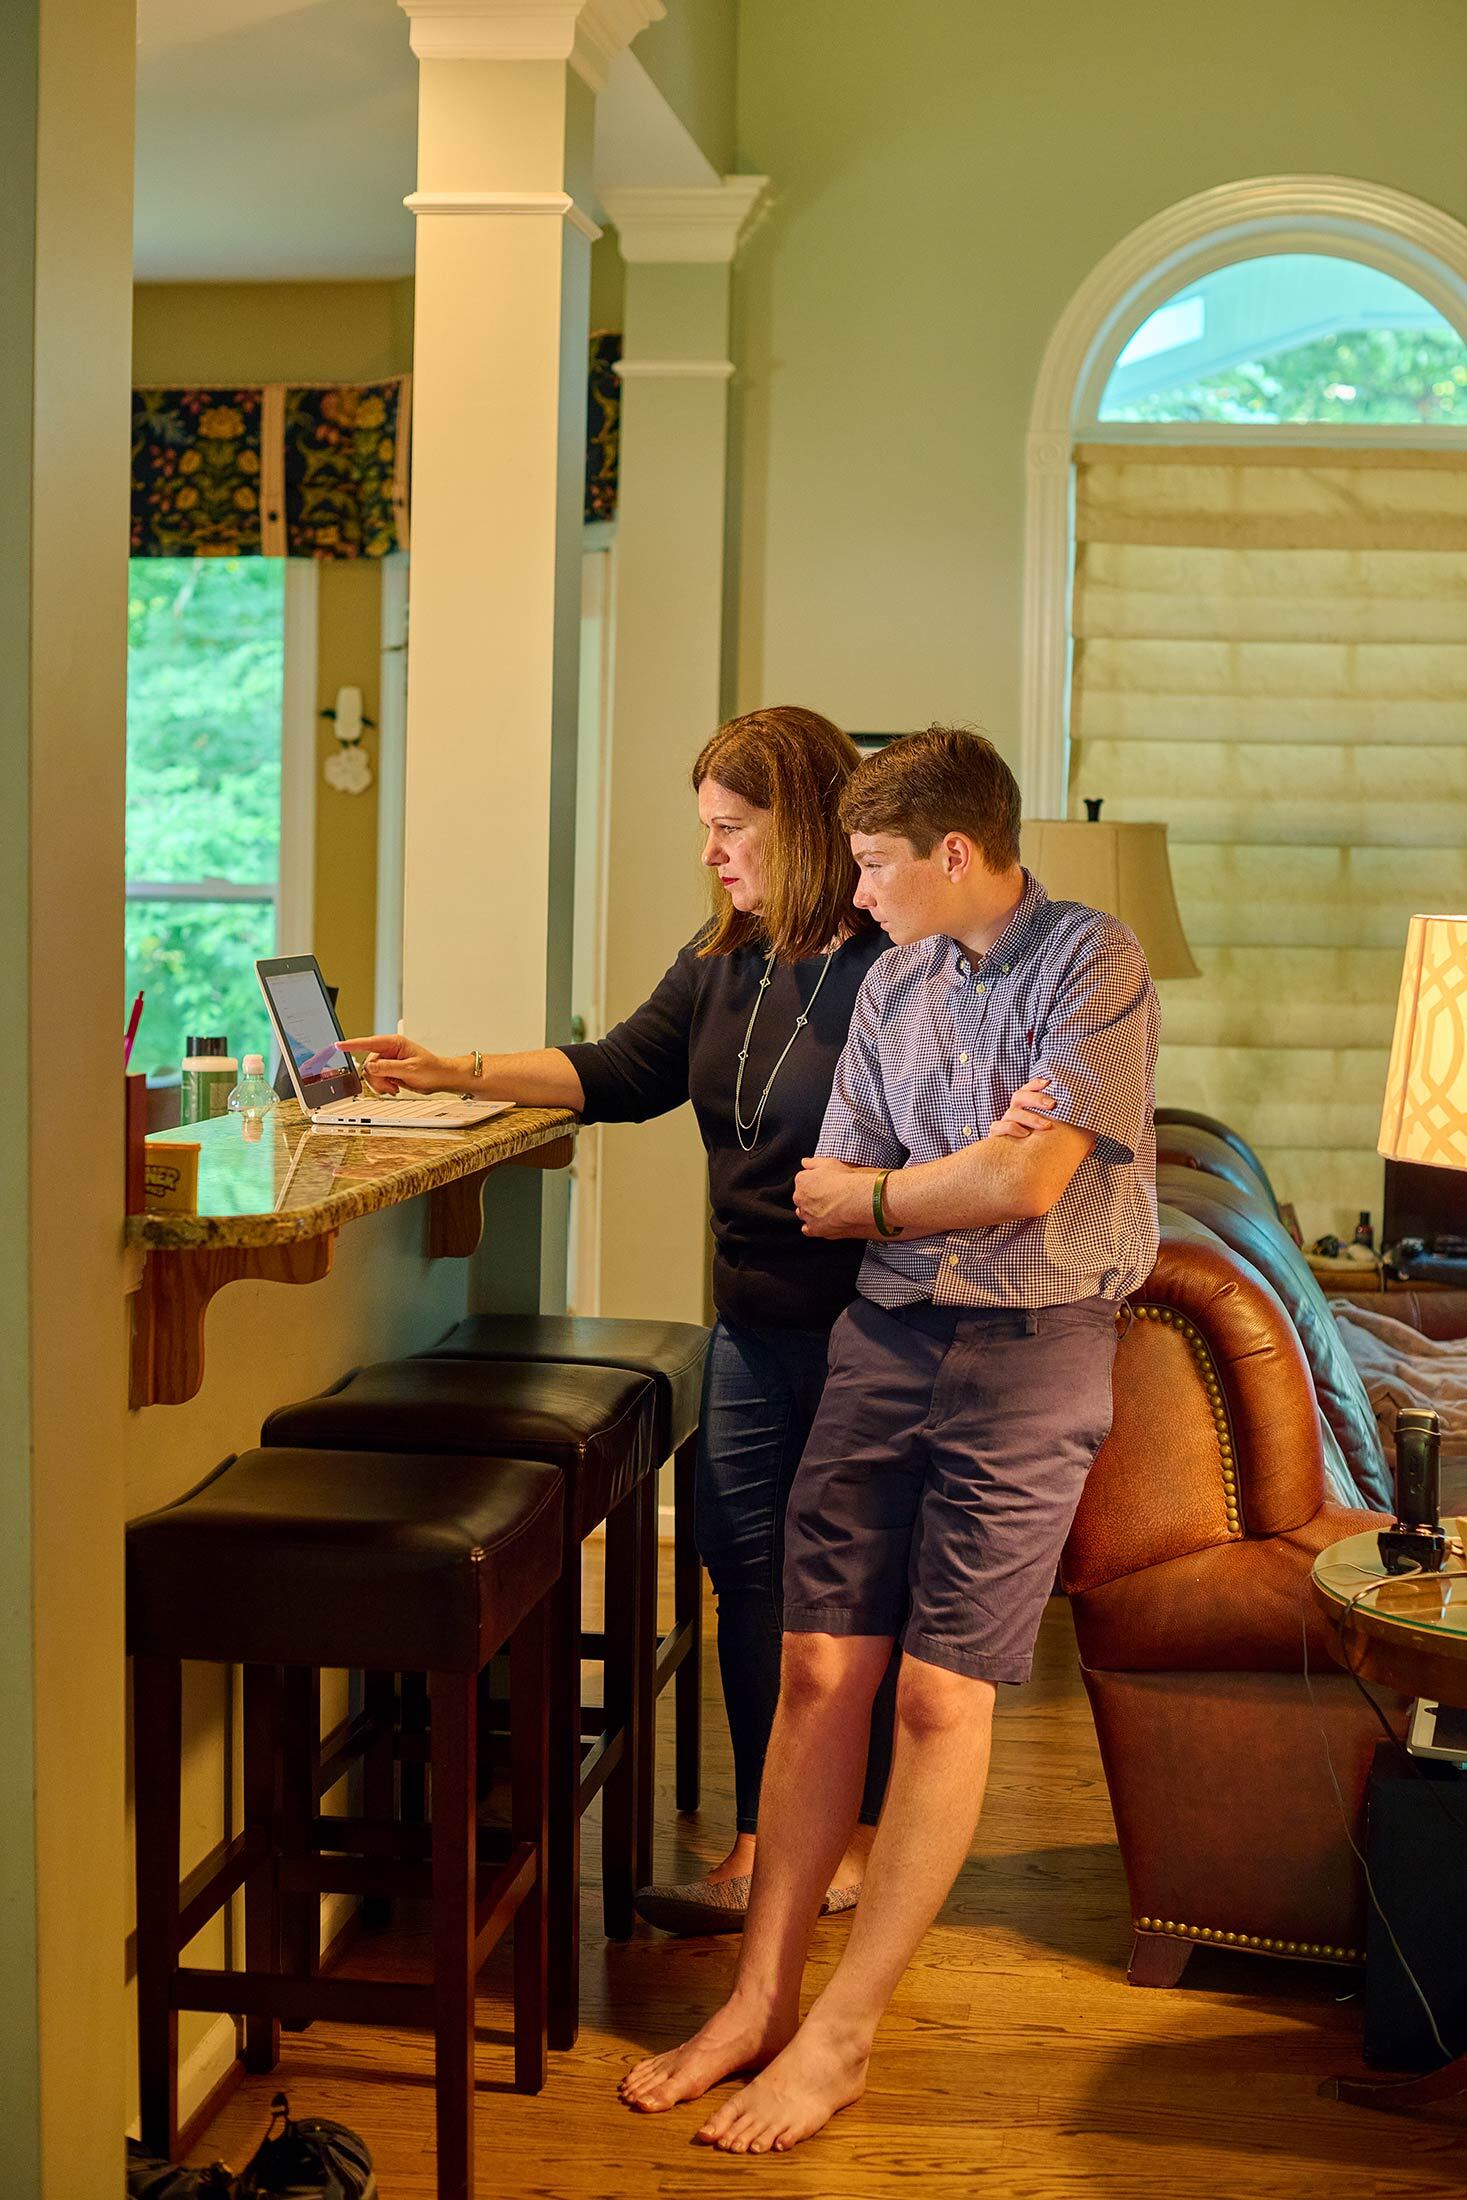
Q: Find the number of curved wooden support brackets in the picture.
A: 2